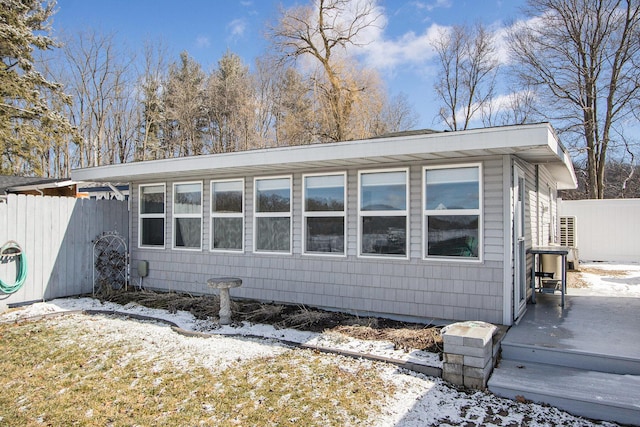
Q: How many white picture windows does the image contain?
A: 7